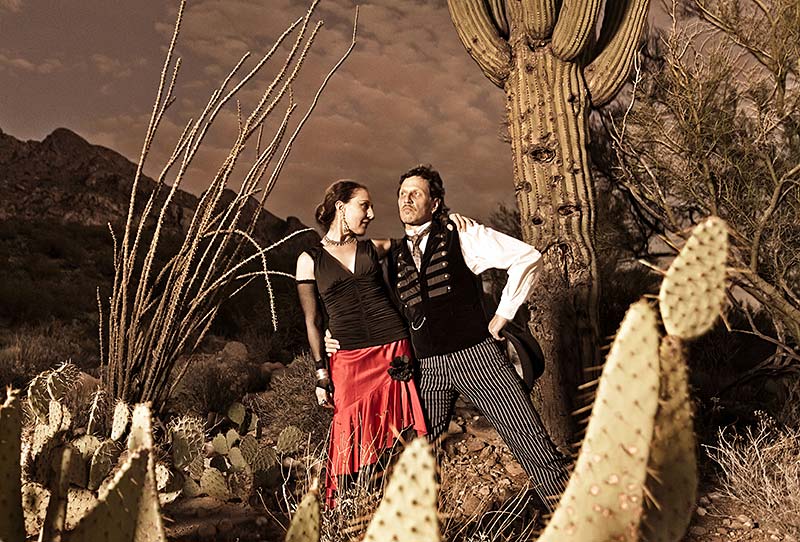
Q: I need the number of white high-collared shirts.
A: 1